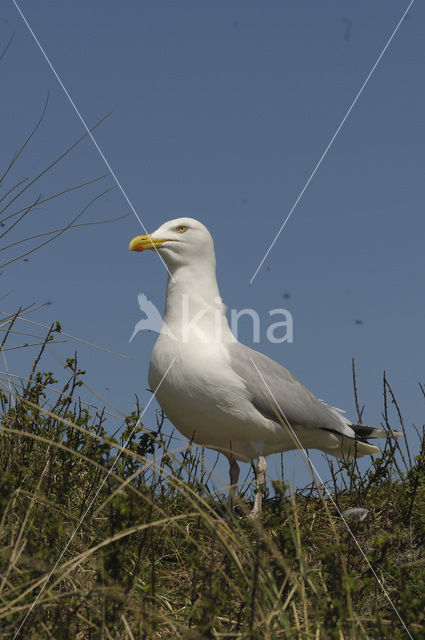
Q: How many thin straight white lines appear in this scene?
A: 4